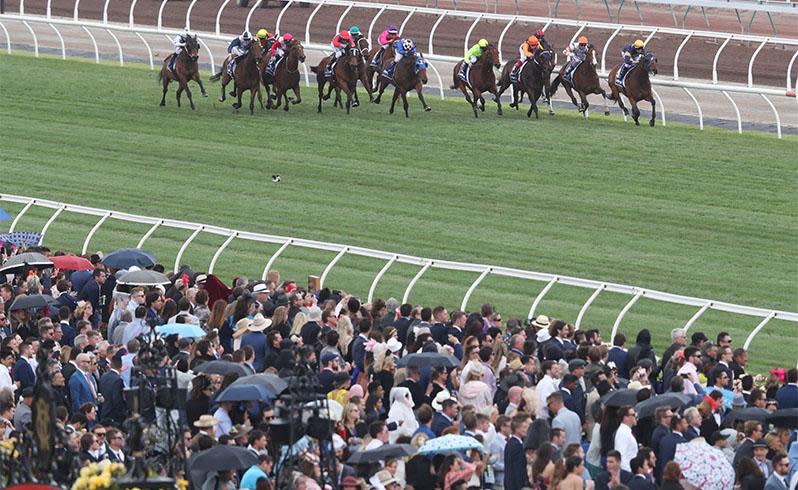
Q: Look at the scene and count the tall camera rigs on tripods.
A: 2